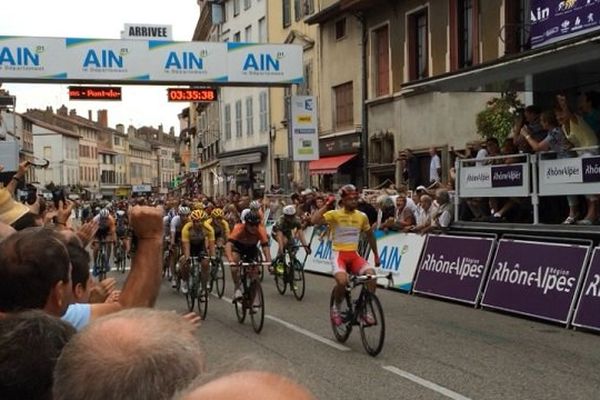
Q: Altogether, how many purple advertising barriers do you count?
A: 3